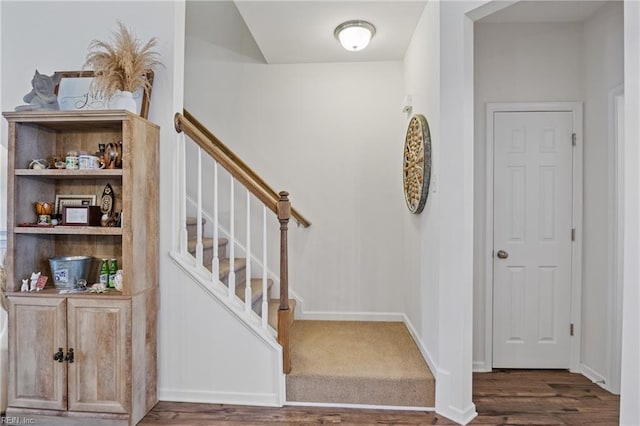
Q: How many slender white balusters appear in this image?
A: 6